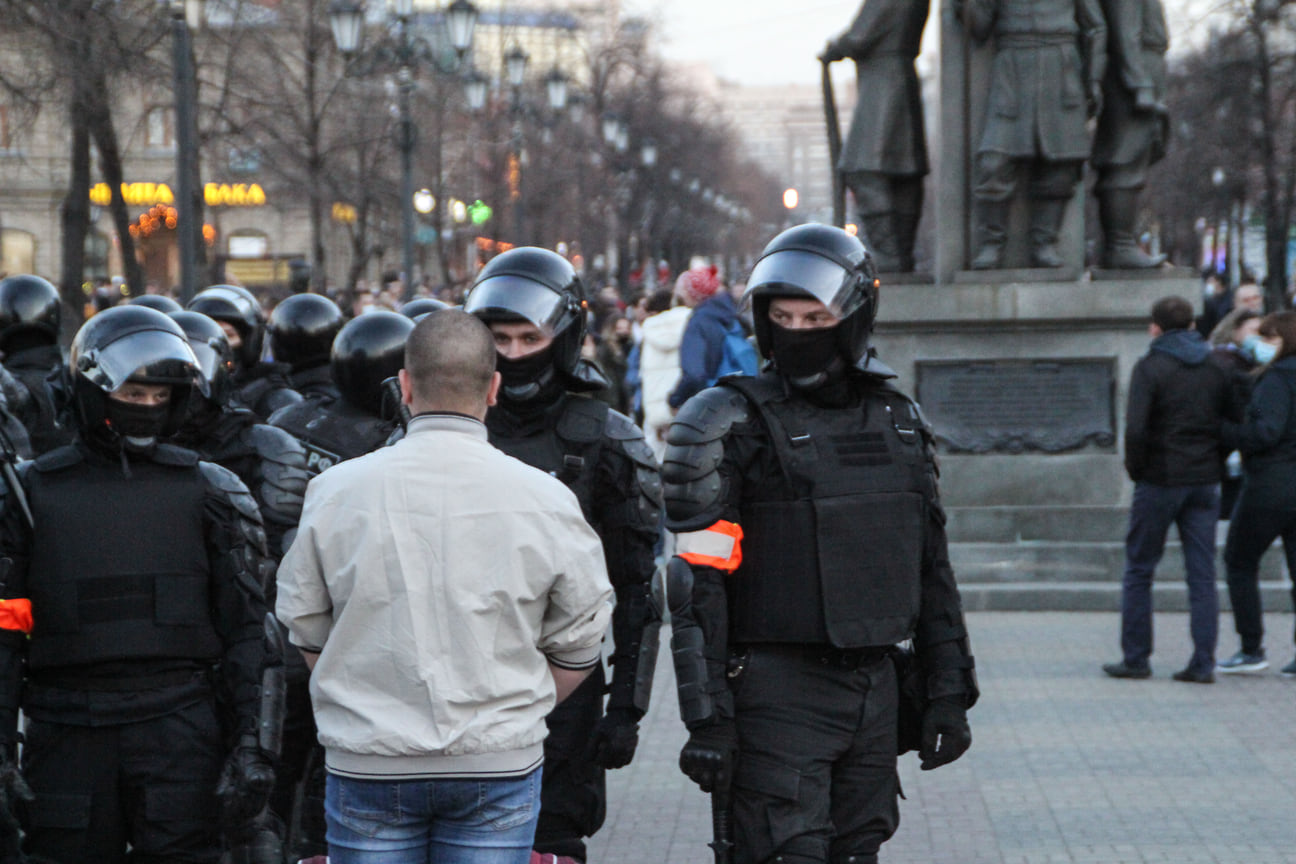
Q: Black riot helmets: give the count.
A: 10